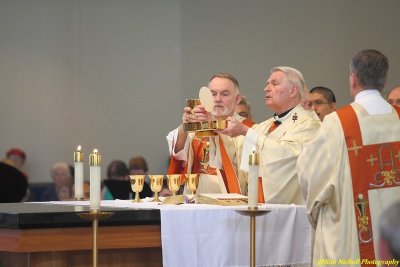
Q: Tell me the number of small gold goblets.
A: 4